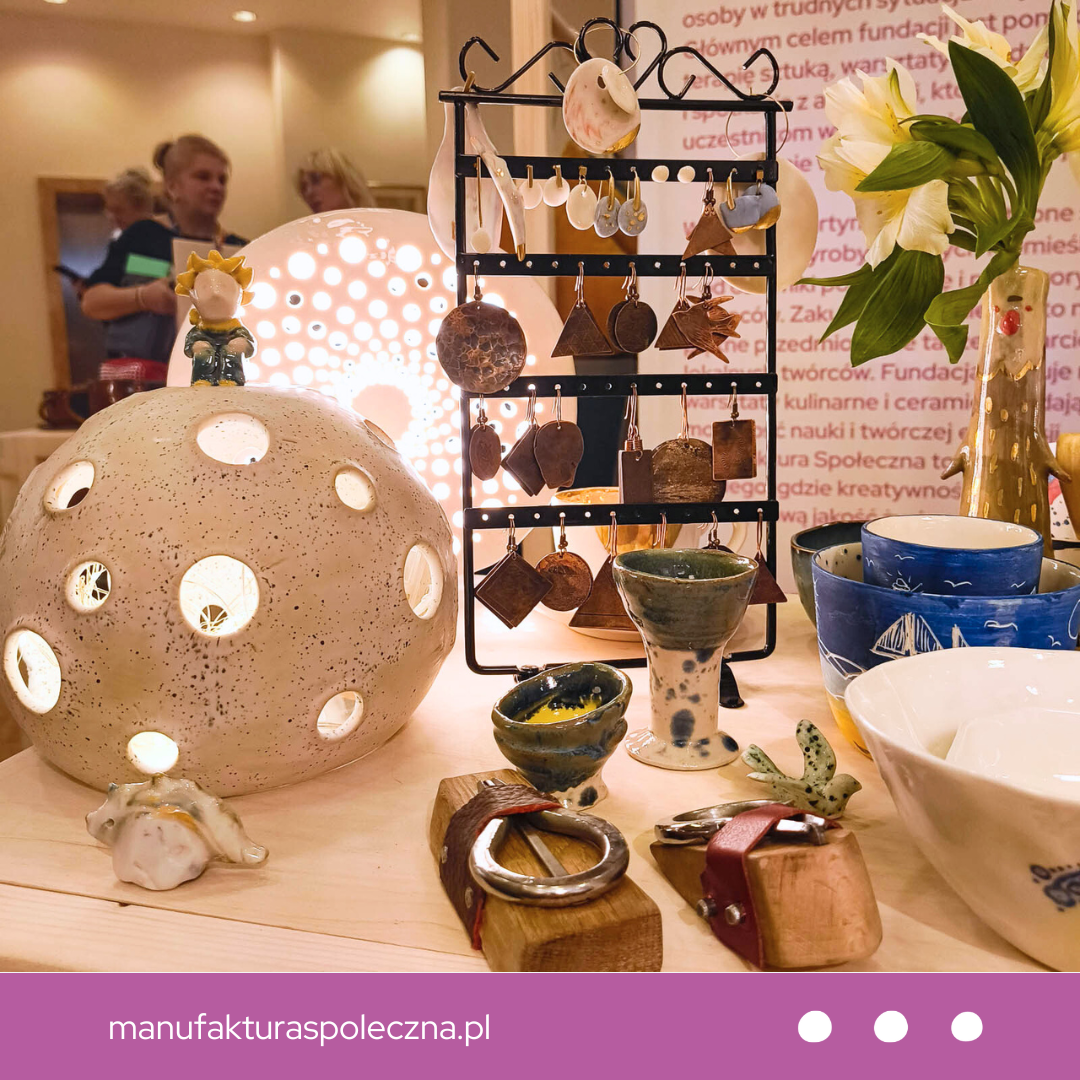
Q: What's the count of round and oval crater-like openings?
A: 10